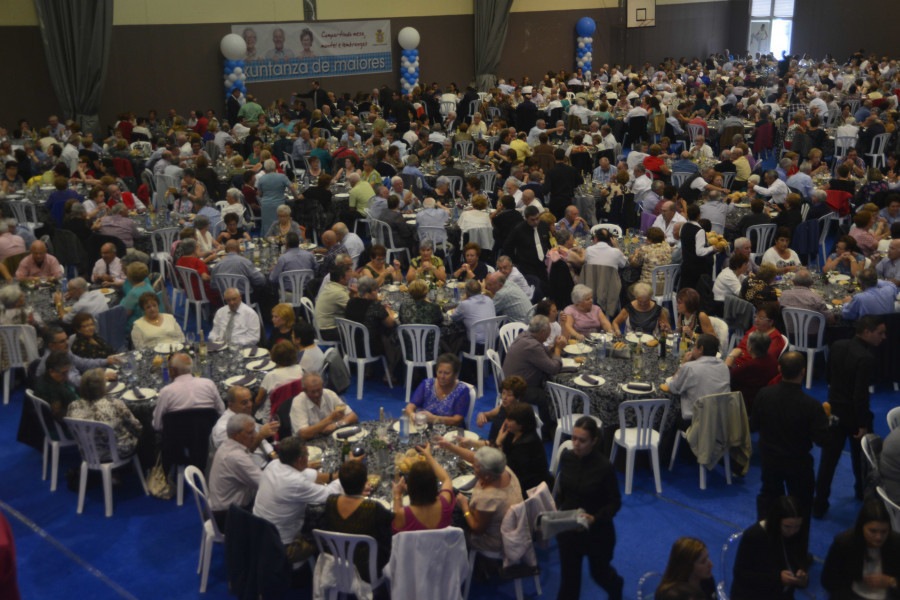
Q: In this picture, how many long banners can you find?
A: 1